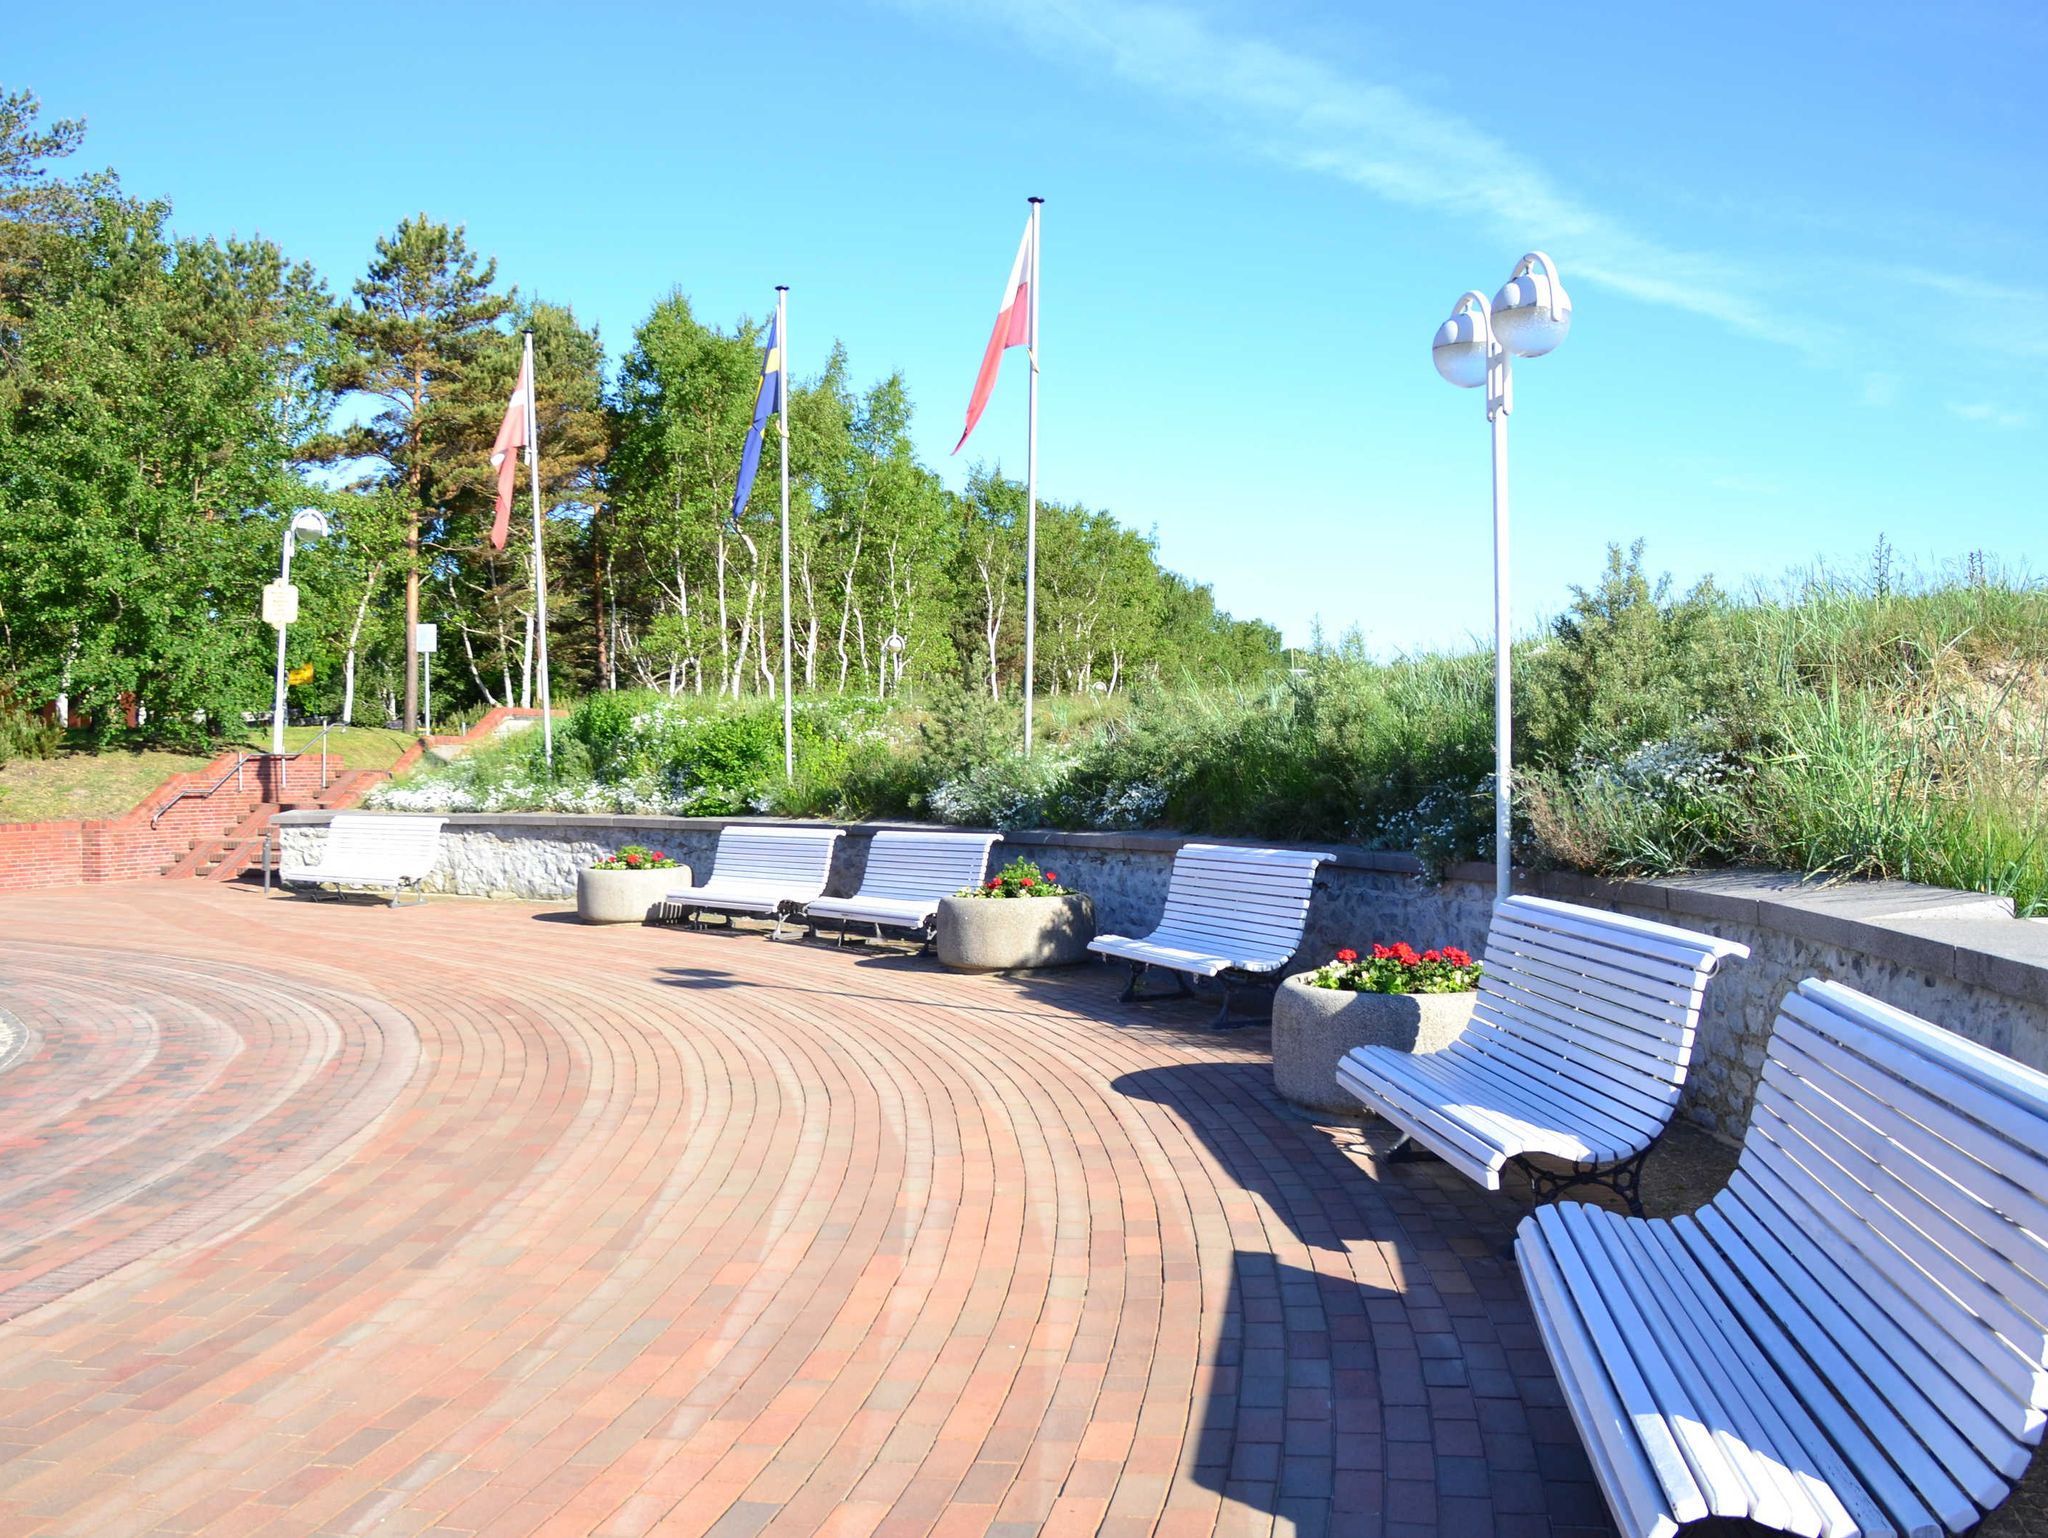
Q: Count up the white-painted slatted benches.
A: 6